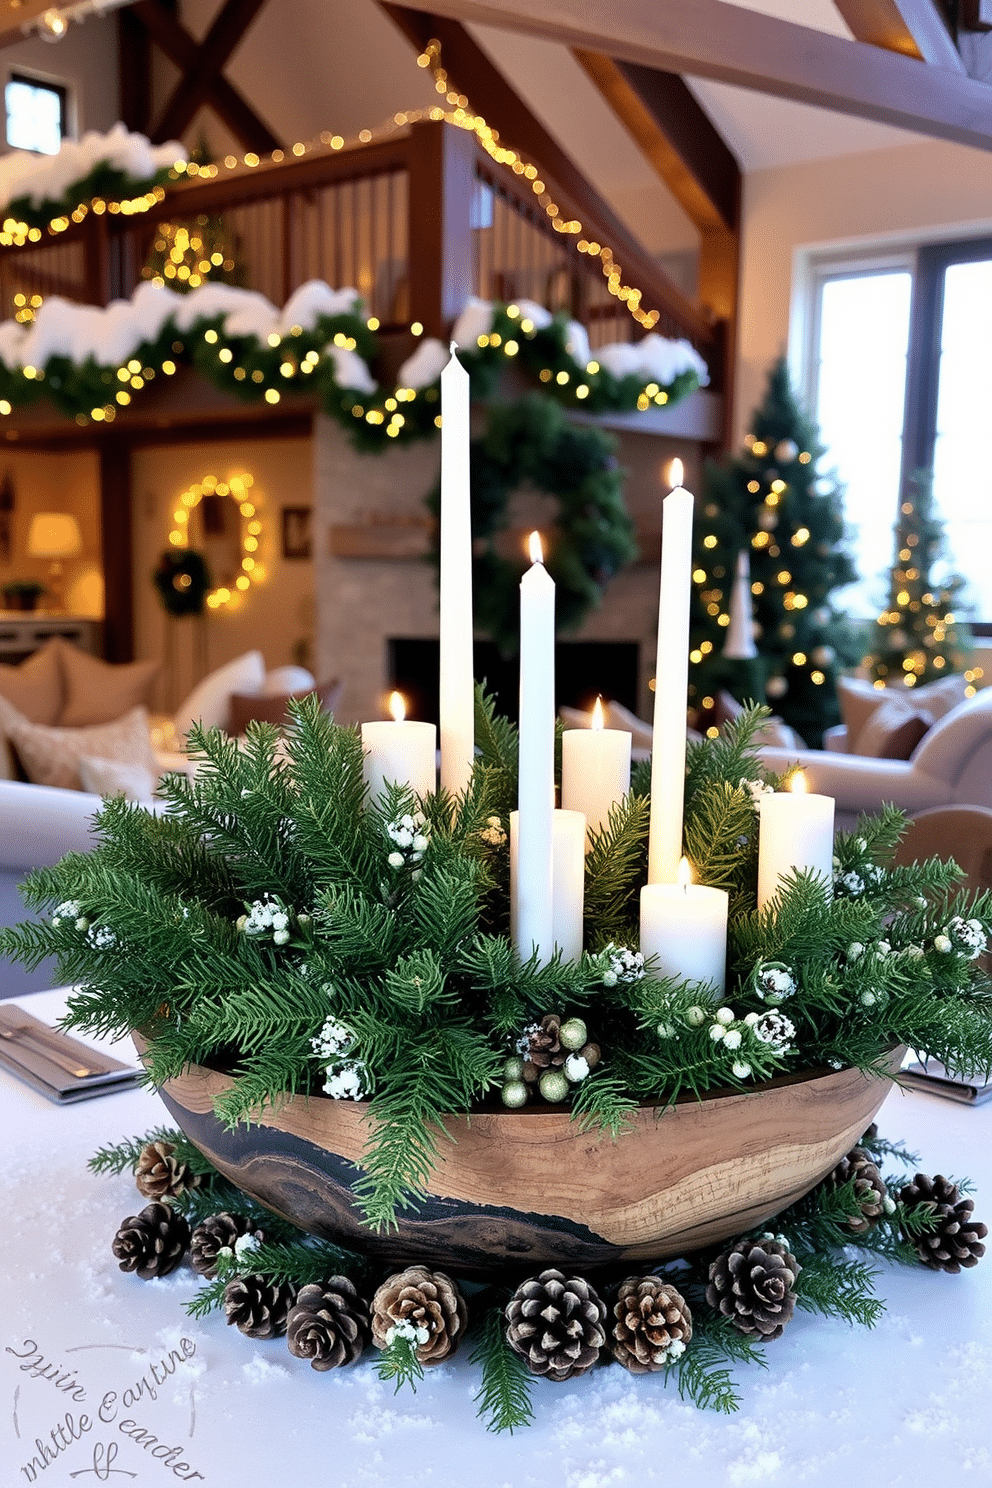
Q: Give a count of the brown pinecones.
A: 12